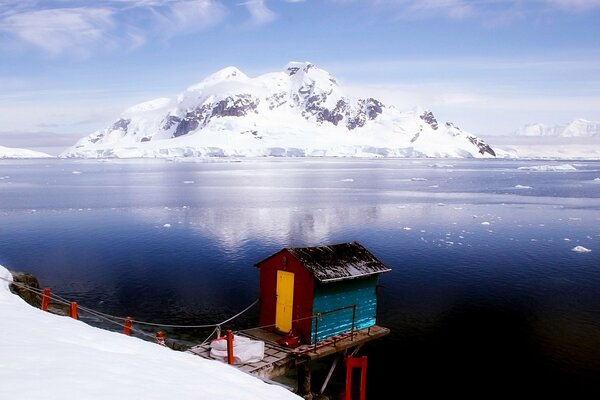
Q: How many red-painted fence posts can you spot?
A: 5